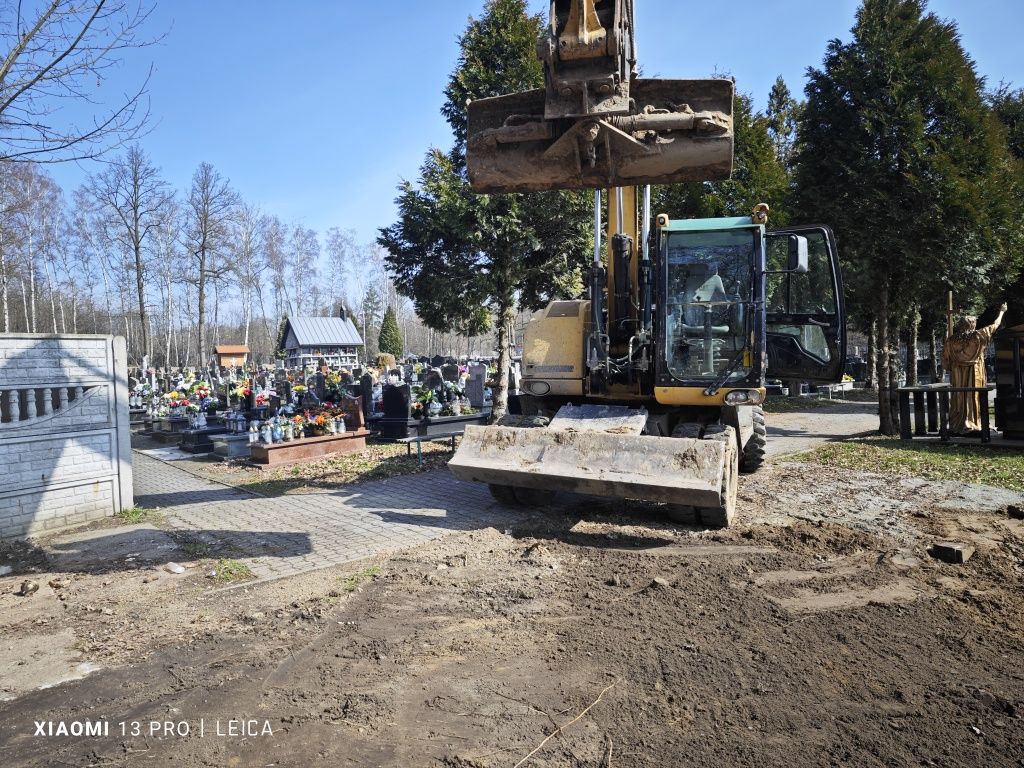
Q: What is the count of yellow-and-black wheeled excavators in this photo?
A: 1